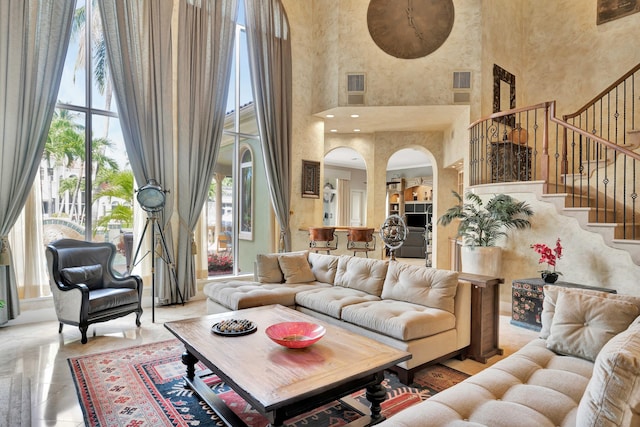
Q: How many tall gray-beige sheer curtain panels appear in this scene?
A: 4